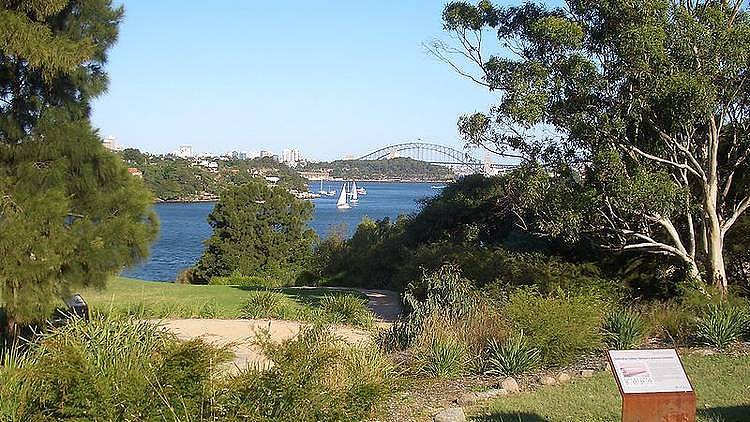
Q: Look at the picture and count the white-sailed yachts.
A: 2